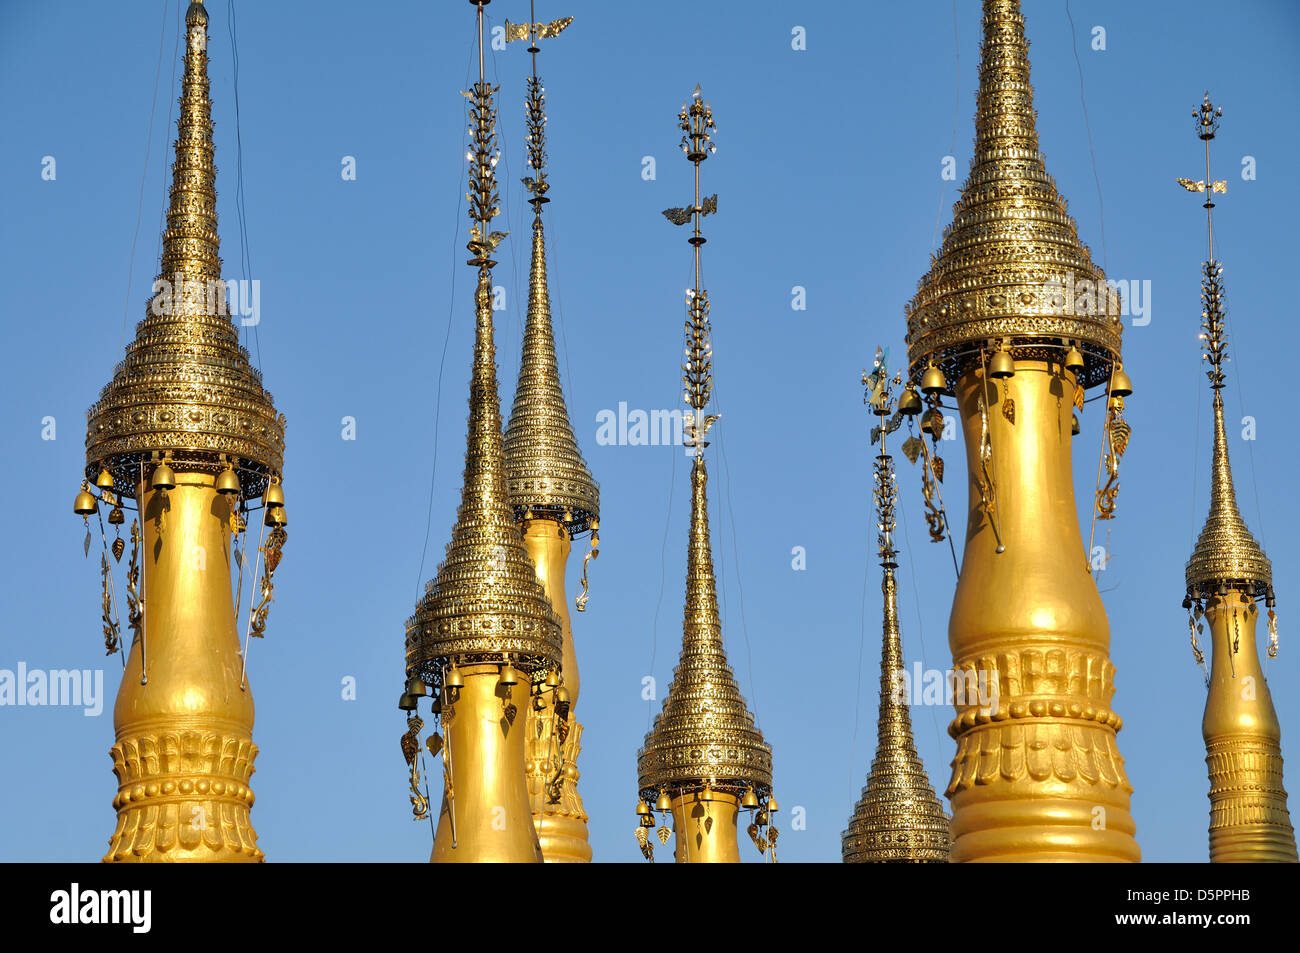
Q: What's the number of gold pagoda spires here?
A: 7